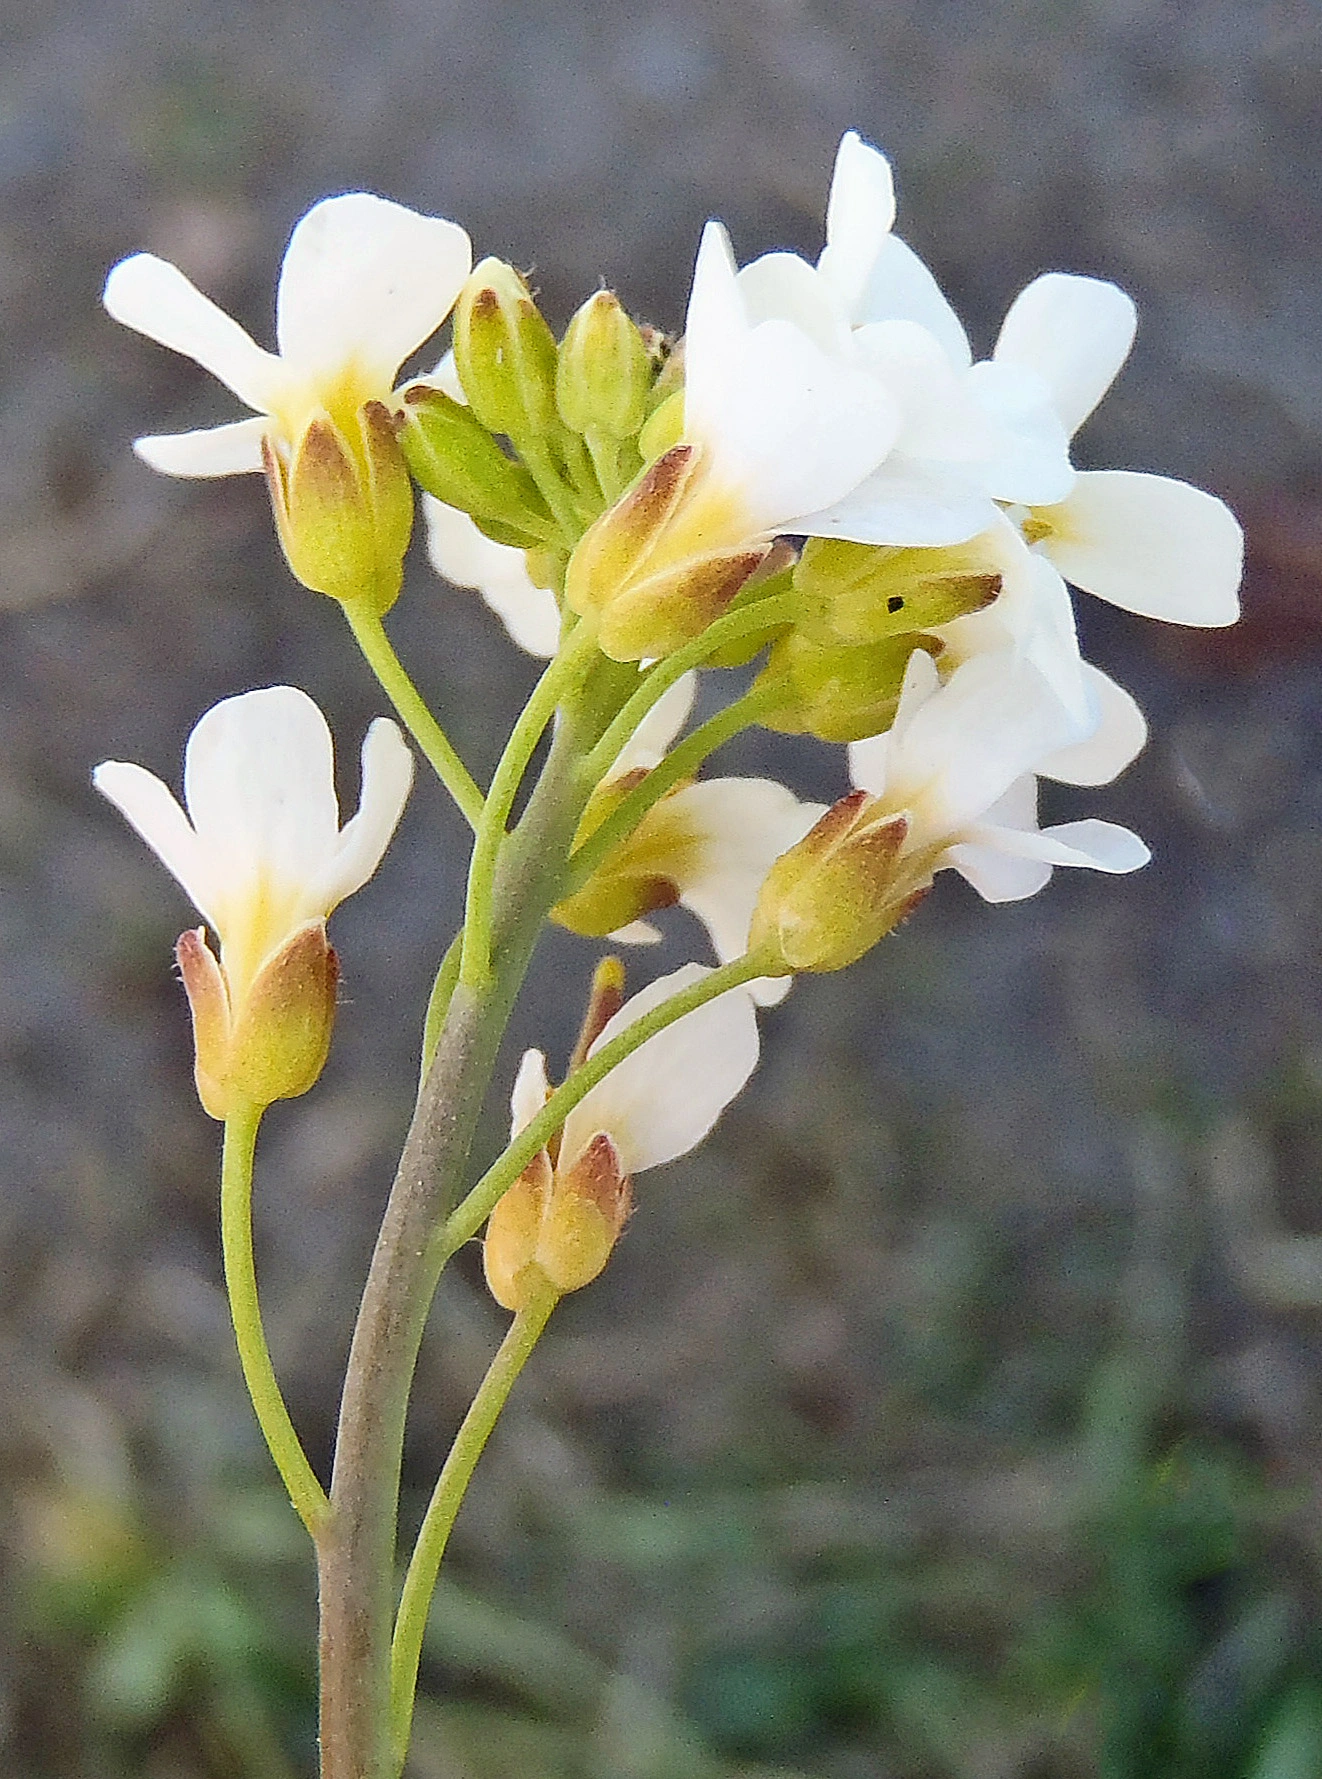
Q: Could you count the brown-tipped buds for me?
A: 3